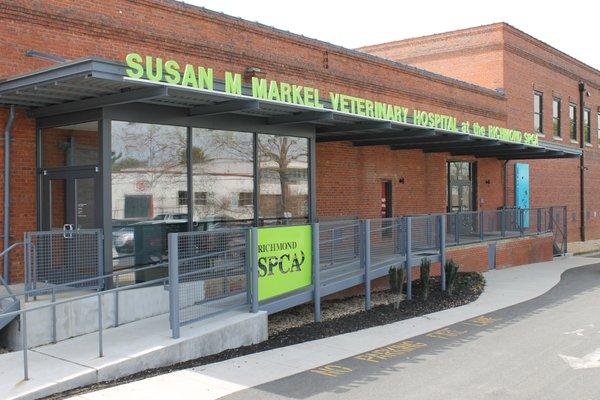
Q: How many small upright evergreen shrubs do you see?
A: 3